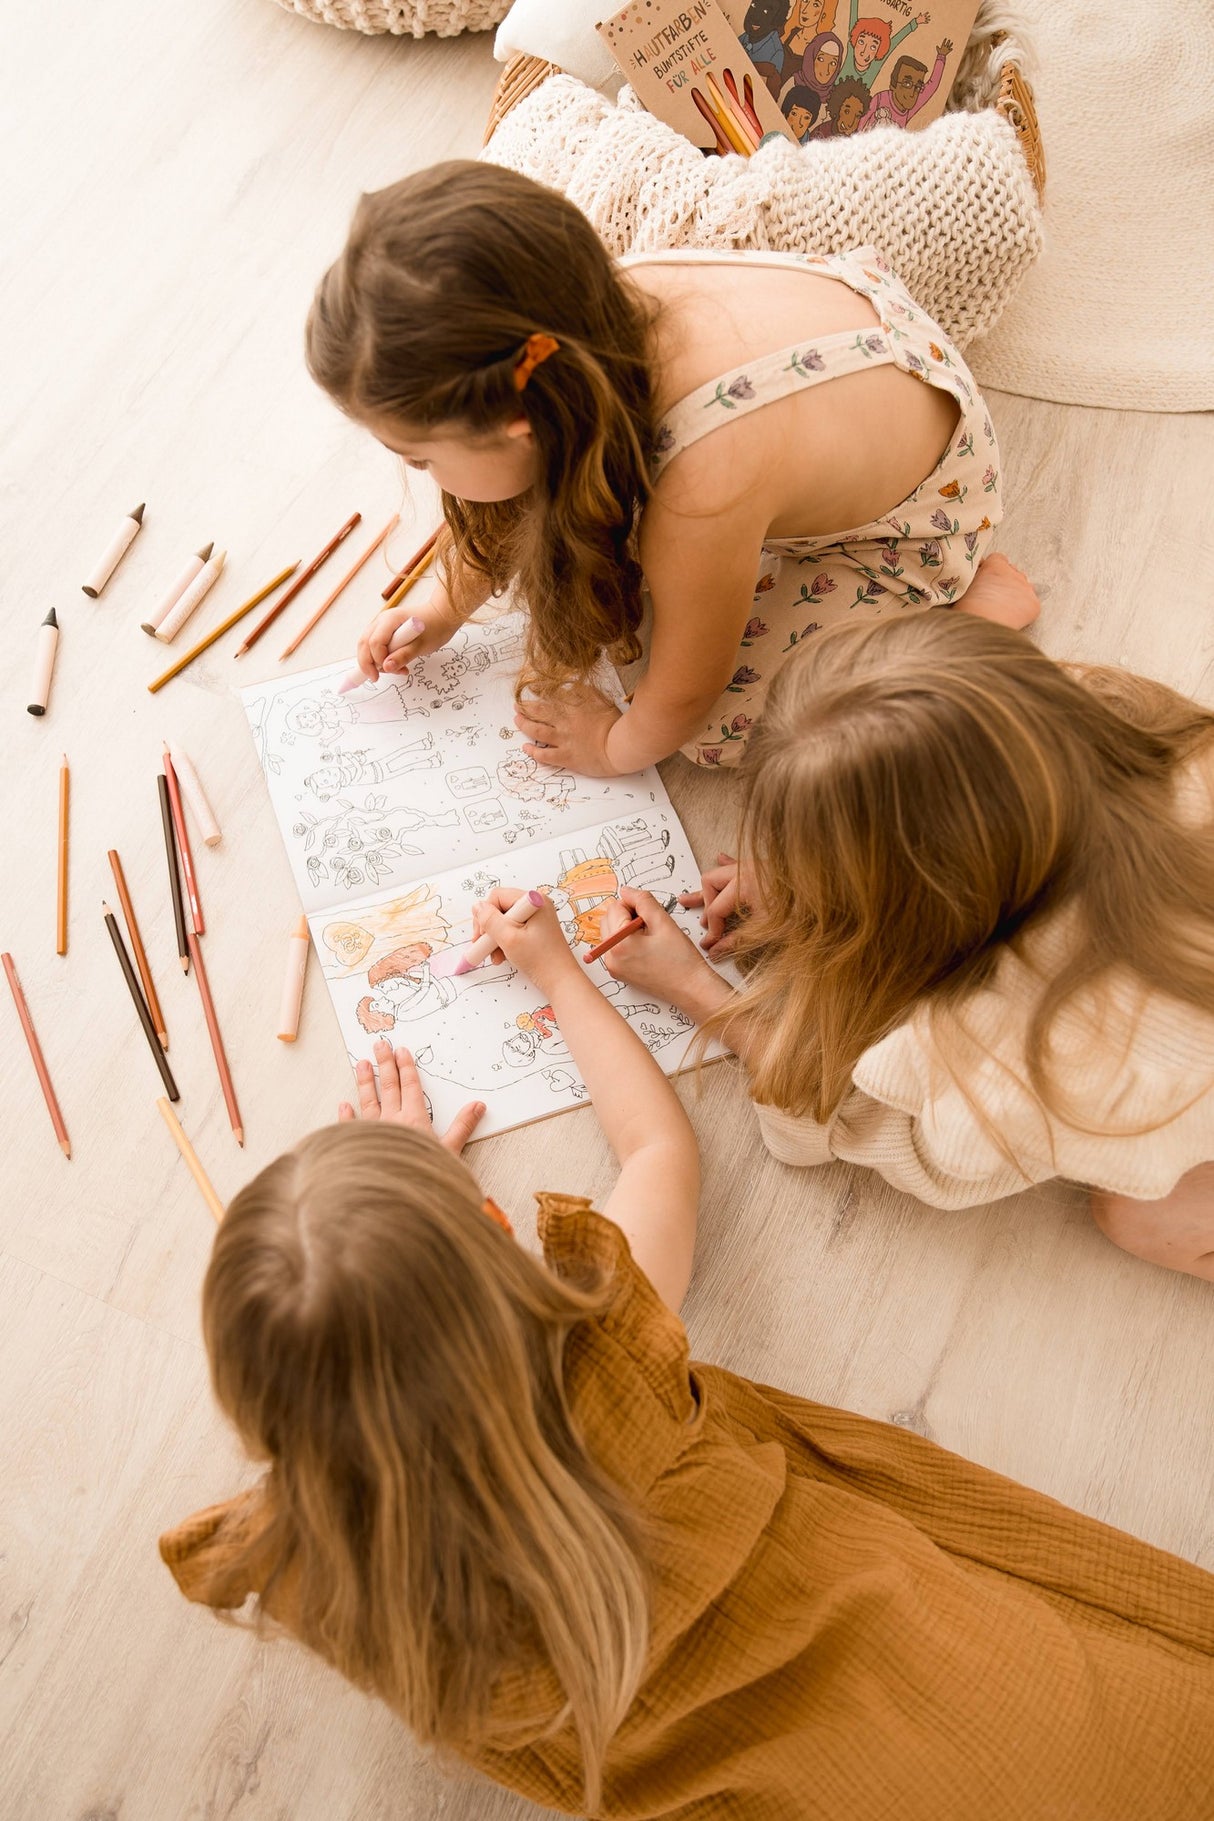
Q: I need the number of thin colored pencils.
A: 14